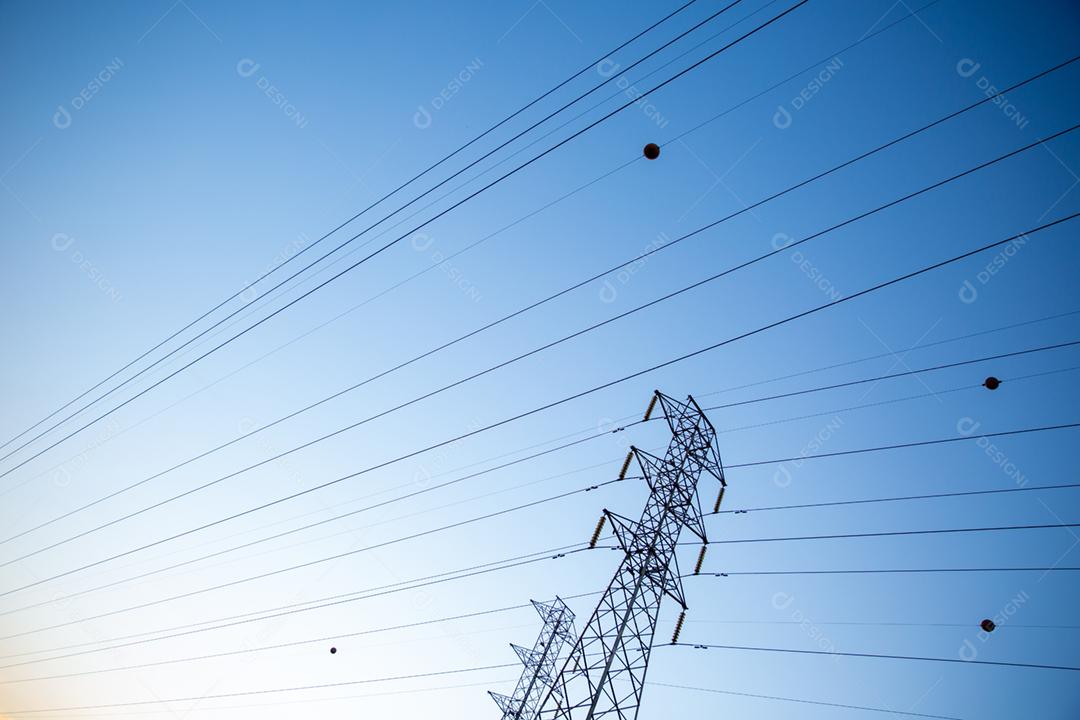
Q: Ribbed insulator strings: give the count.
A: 6